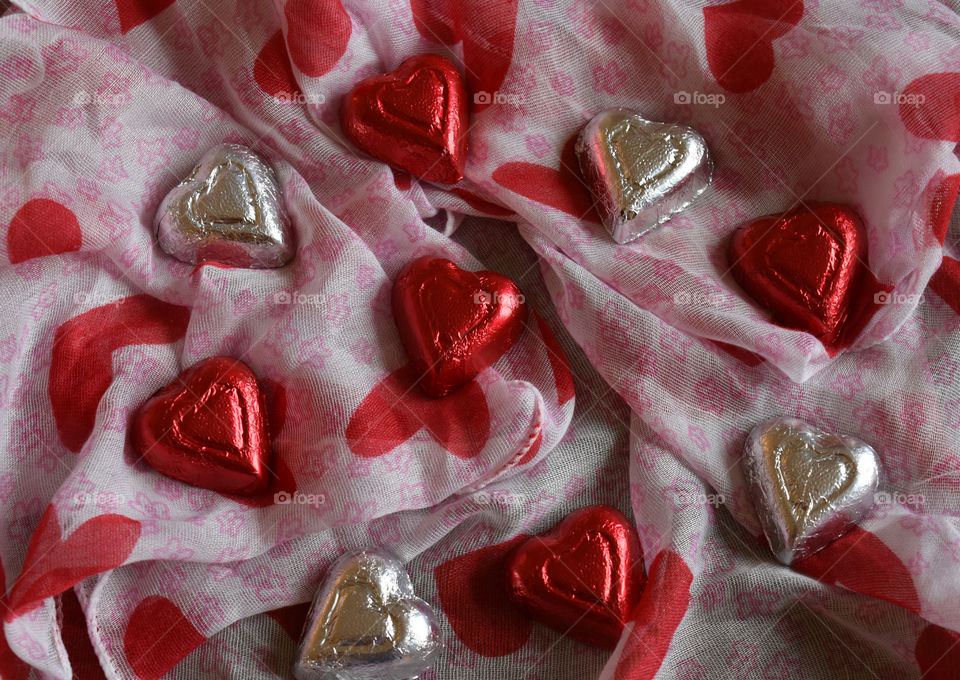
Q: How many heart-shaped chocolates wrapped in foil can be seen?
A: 9